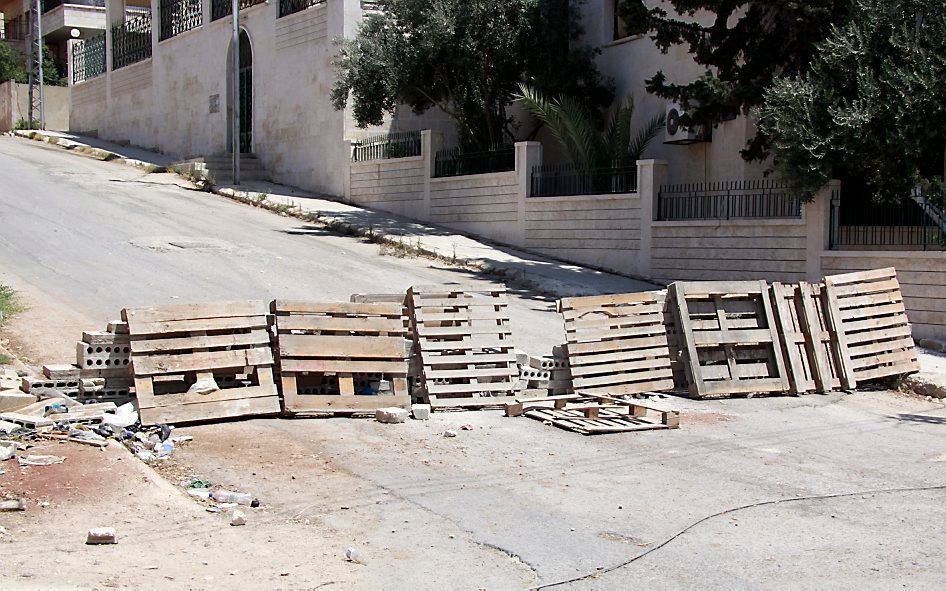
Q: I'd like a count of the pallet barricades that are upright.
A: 7